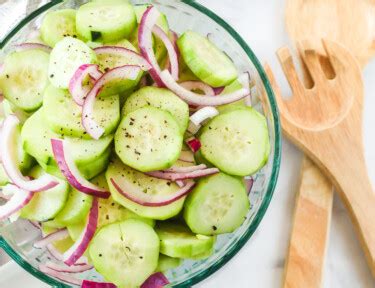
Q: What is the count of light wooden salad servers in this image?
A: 2